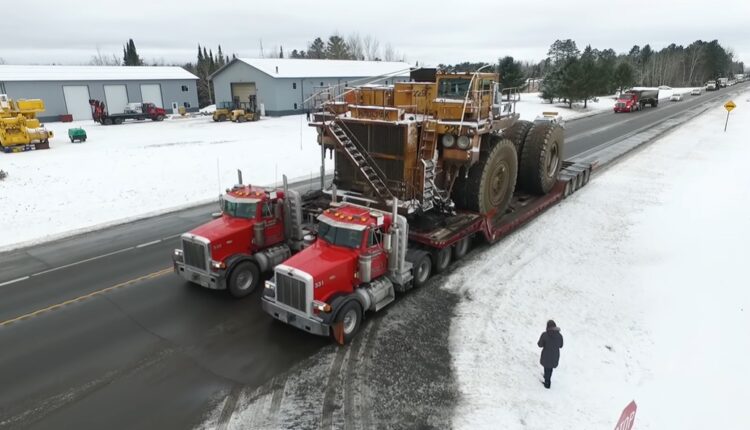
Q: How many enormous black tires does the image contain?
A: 3